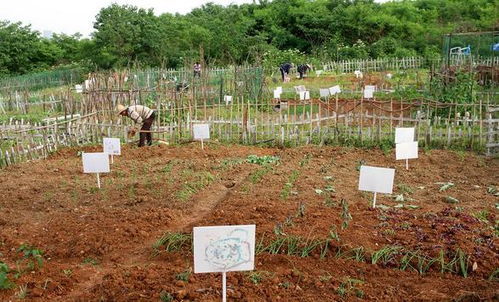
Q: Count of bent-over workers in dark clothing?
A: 2